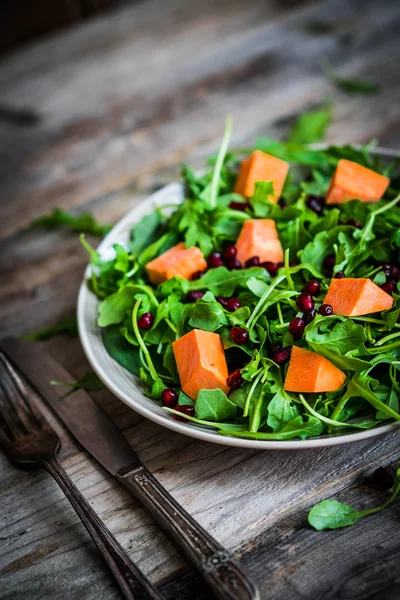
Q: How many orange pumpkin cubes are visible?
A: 7